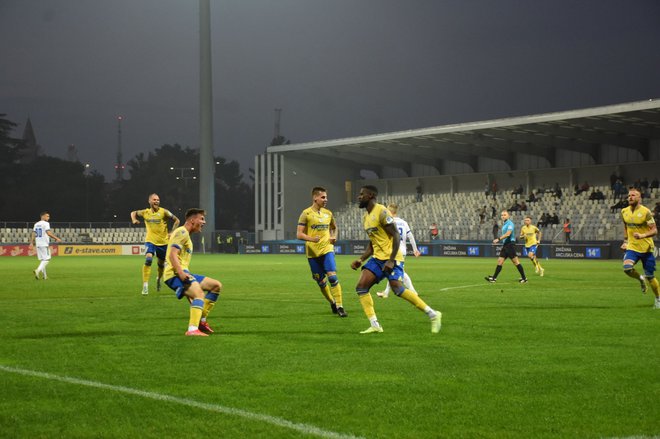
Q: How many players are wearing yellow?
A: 6